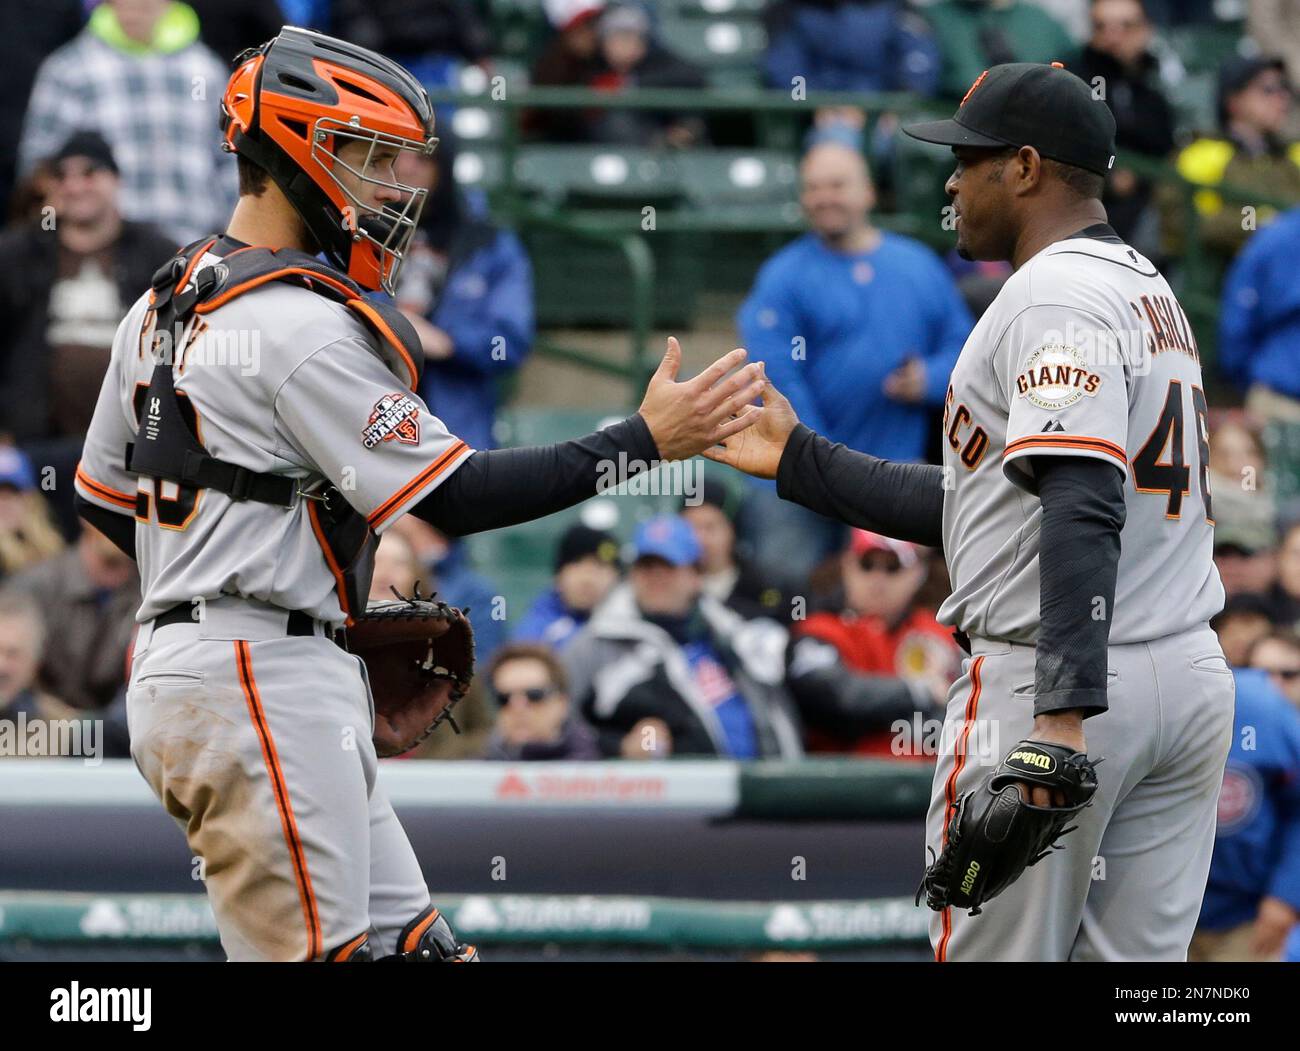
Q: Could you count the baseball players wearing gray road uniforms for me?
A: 2